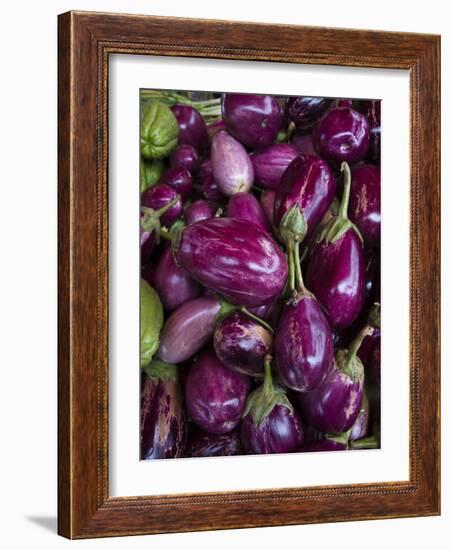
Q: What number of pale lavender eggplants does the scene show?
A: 2